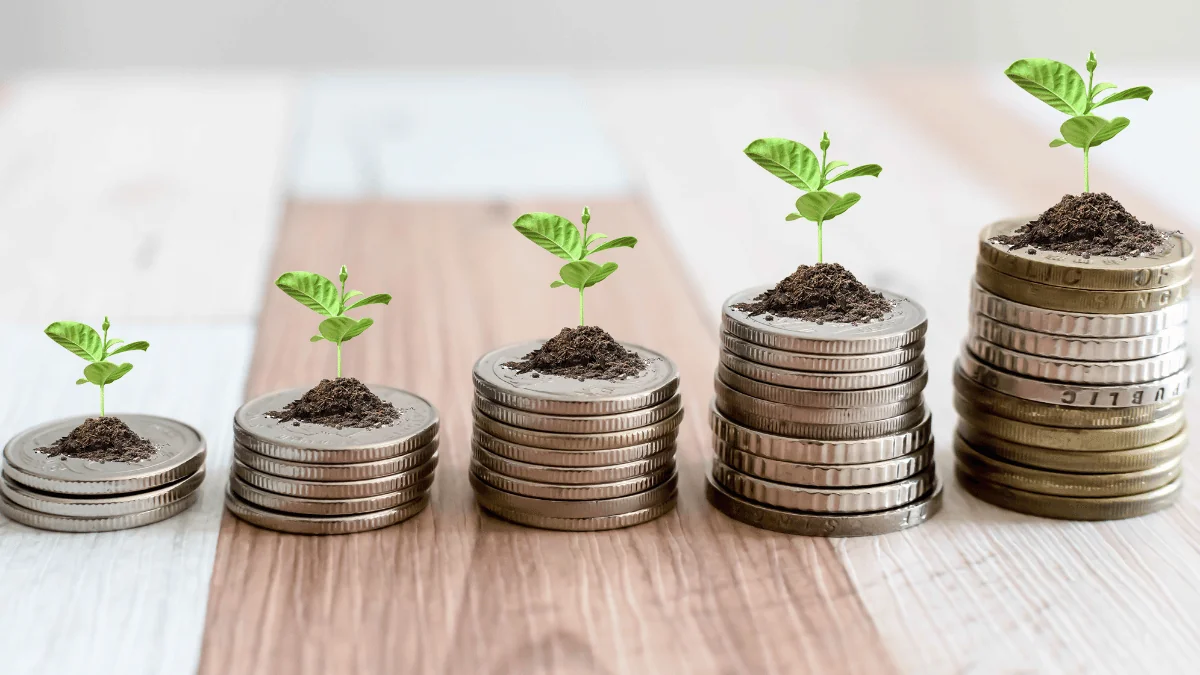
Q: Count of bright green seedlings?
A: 5